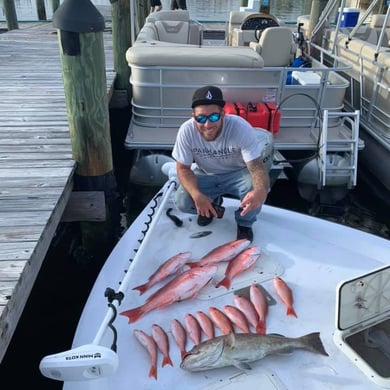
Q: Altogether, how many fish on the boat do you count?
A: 15